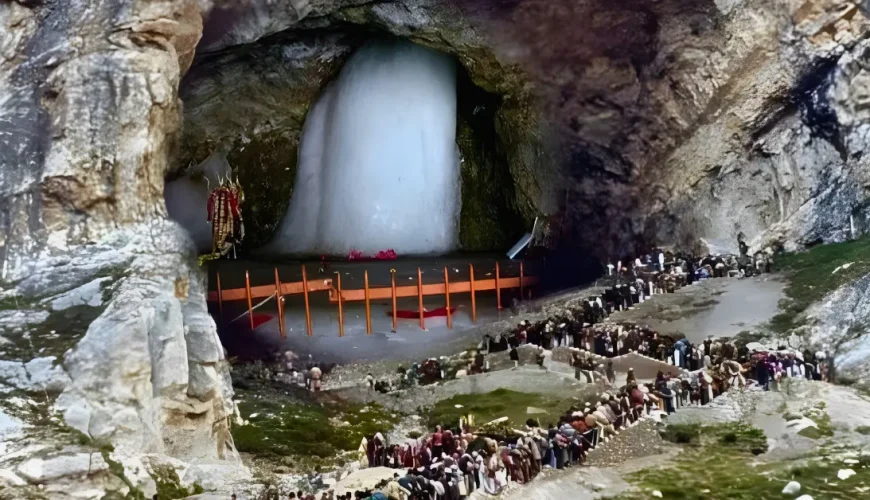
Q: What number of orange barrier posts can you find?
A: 12